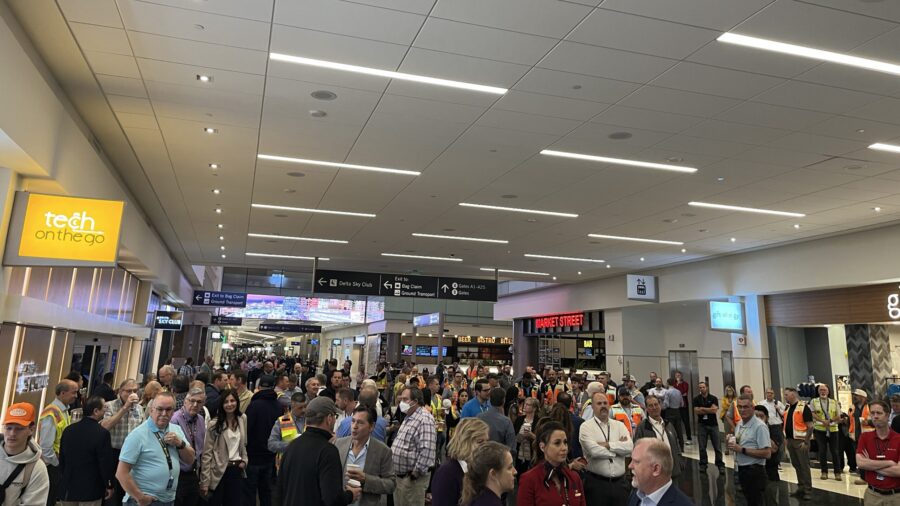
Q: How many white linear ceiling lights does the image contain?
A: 15